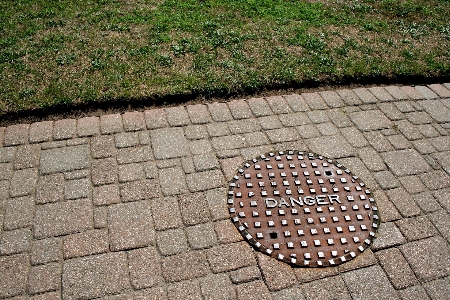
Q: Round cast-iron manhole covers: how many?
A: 1